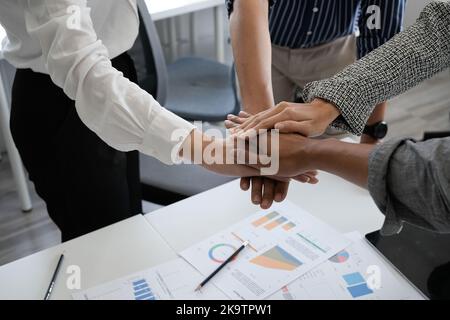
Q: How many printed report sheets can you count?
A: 3